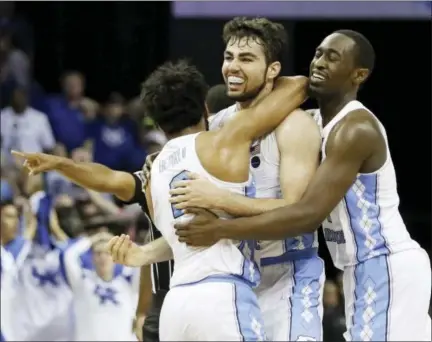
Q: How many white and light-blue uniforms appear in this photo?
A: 3